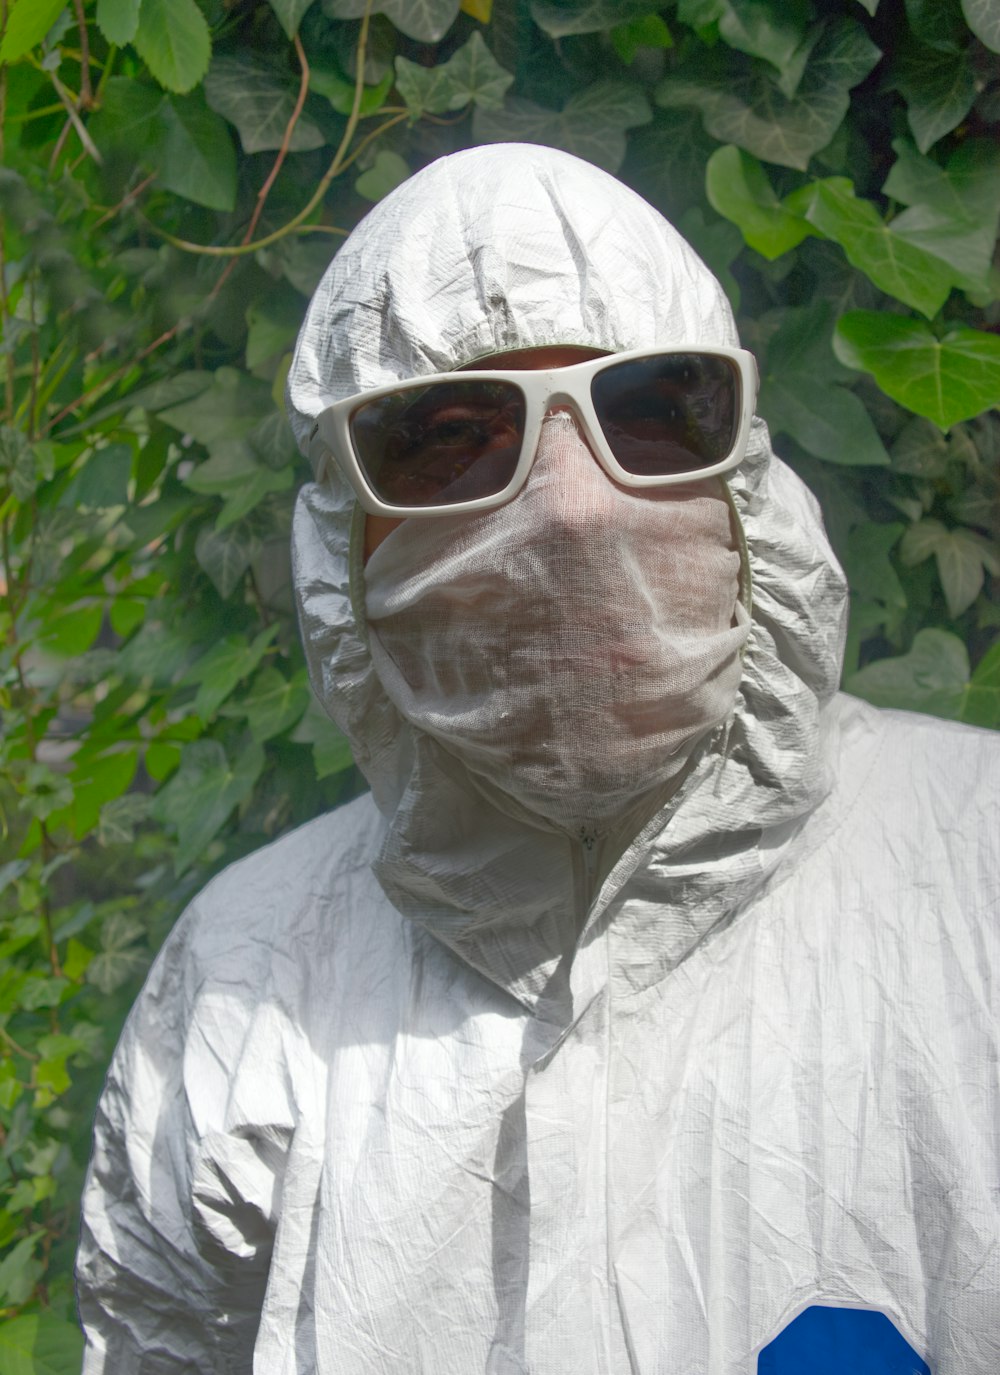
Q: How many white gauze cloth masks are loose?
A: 1